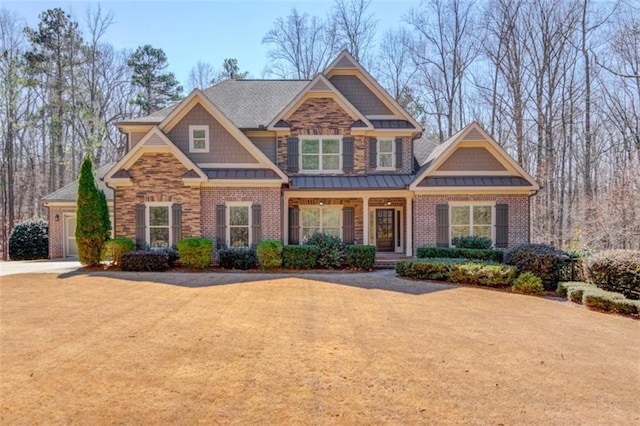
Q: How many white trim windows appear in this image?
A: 7